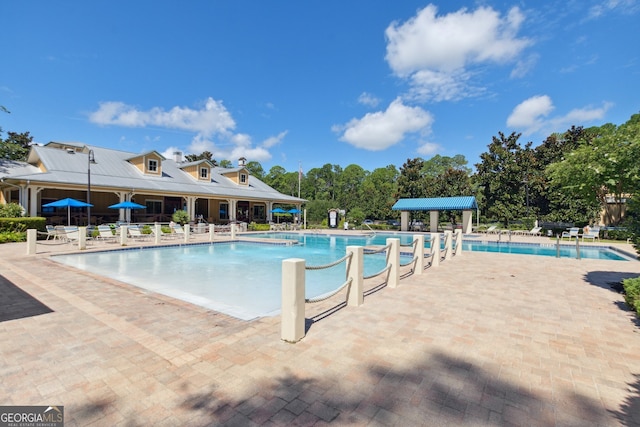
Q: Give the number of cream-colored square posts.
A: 14